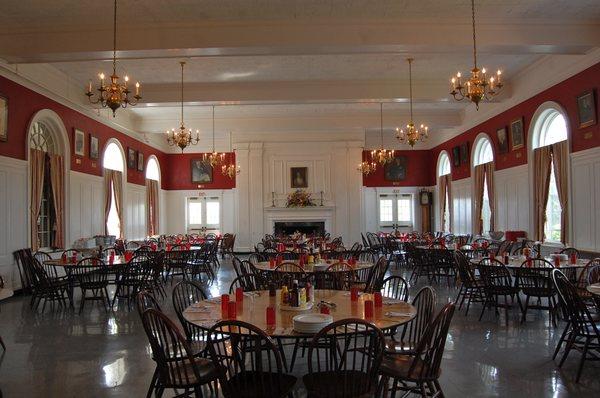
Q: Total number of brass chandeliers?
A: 8